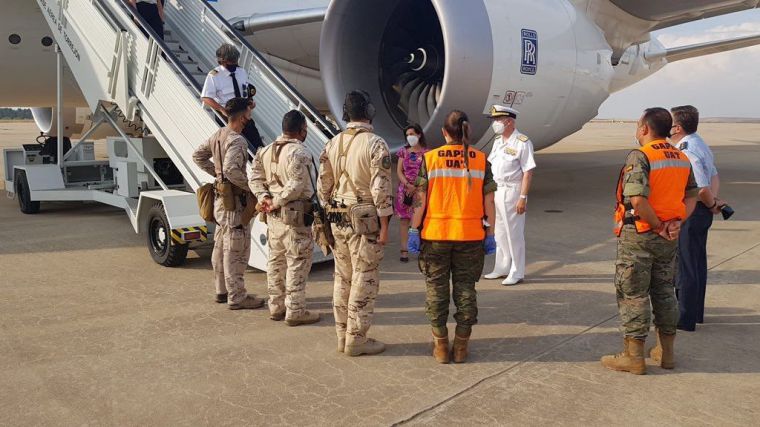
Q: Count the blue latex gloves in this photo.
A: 2